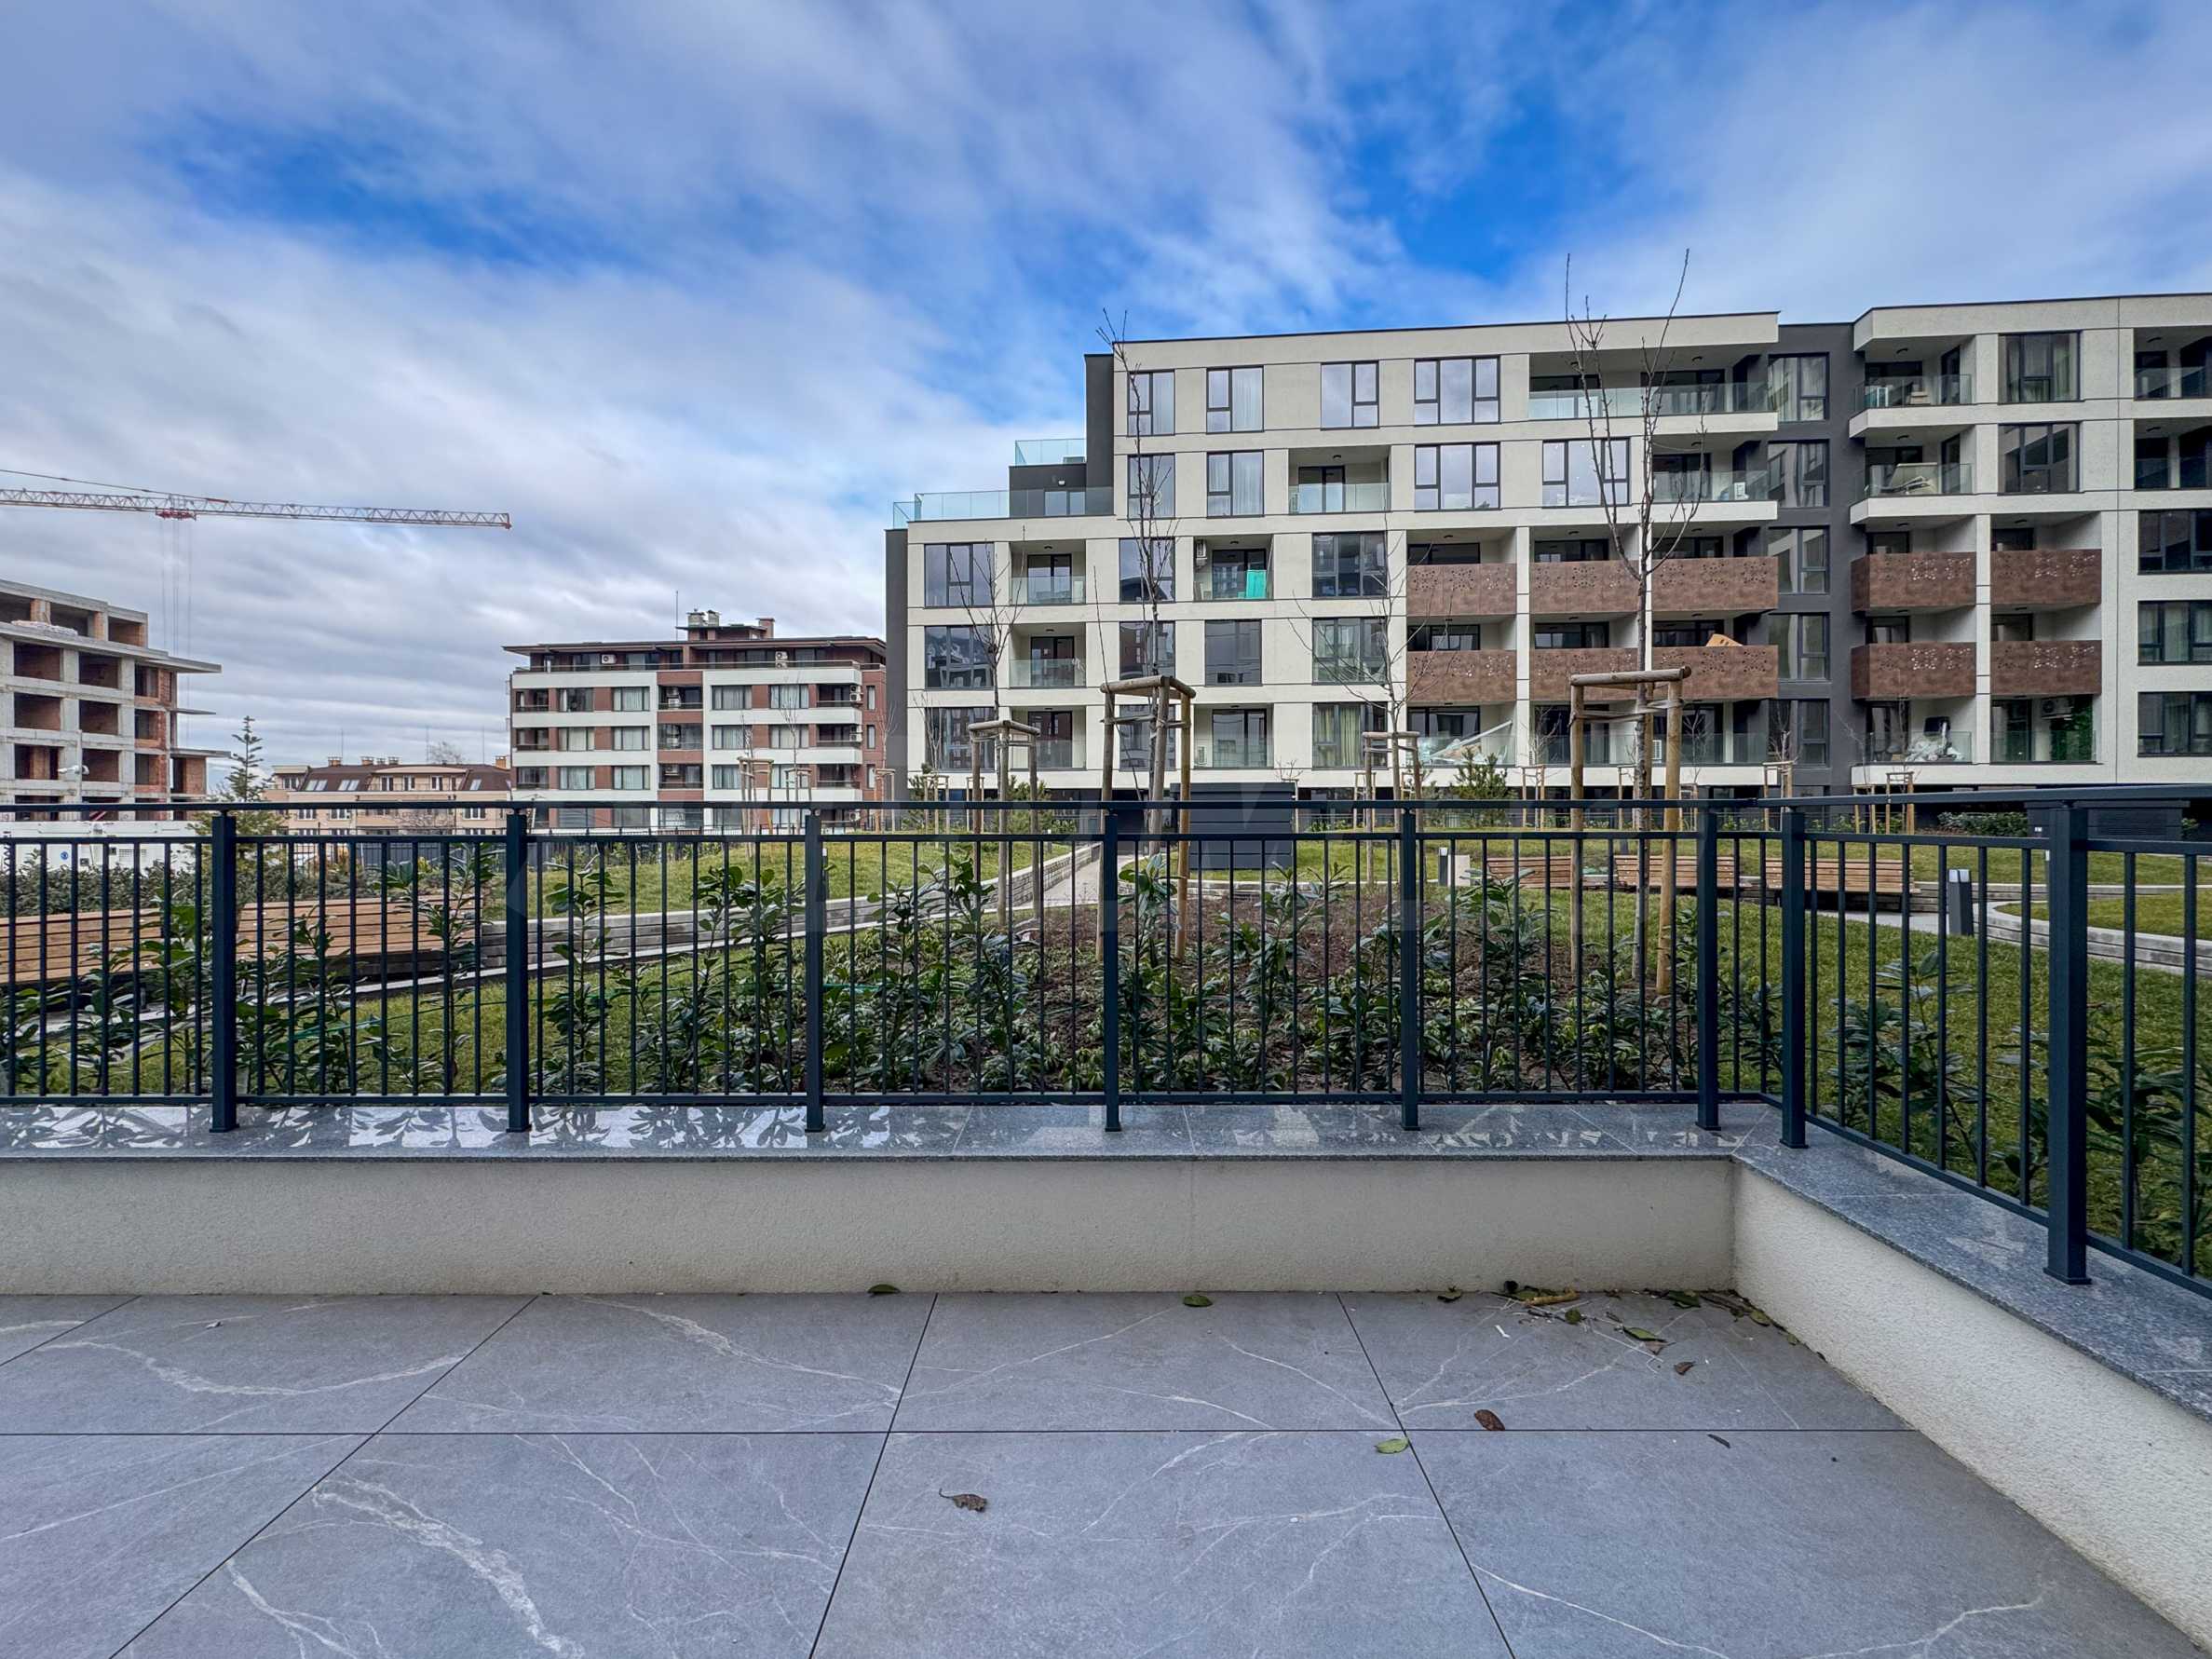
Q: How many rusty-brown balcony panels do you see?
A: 10